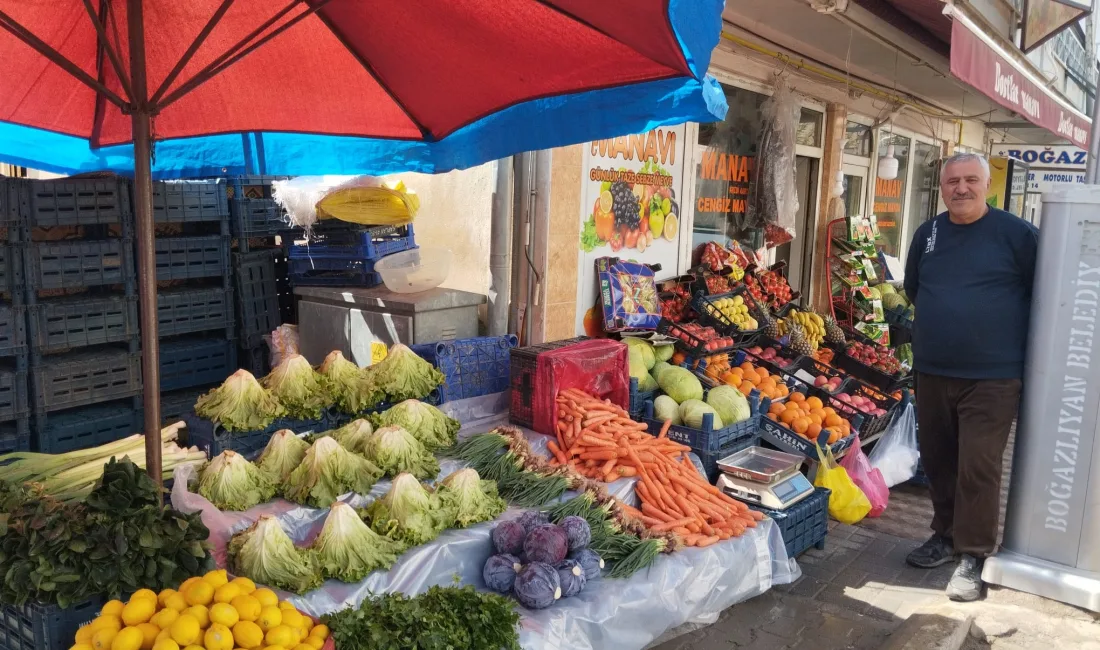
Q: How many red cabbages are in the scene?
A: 8